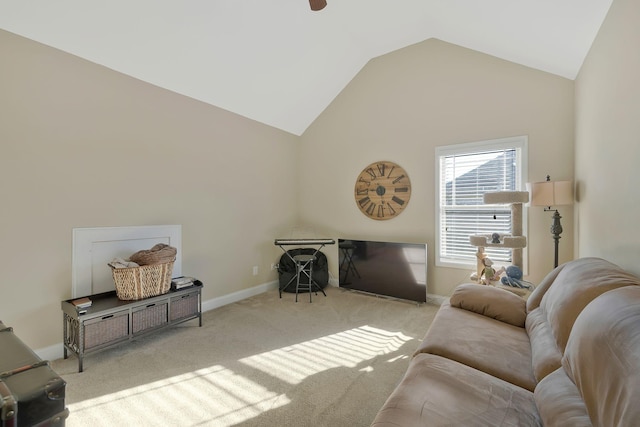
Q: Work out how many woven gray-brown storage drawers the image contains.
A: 3